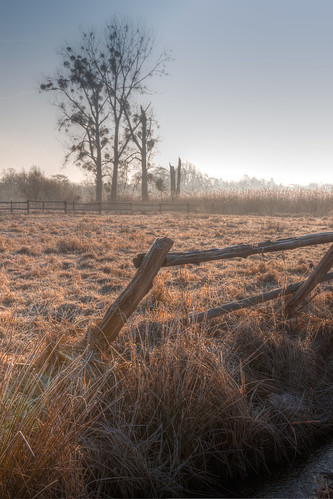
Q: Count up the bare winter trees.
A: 3